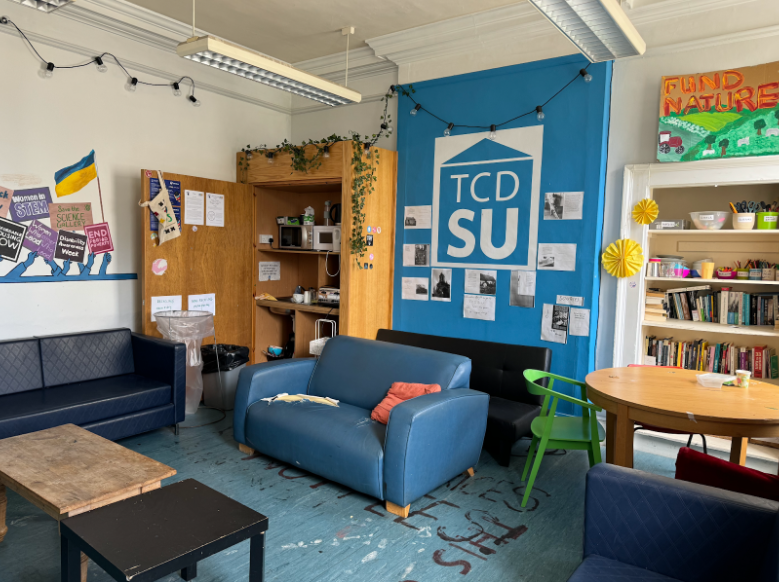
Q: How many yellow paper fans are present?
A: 2